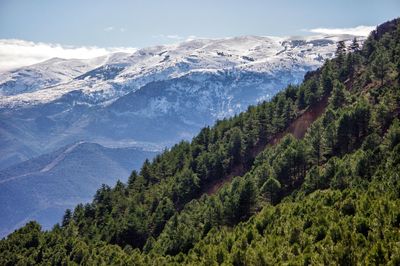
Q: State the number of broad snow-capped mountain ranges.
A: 1